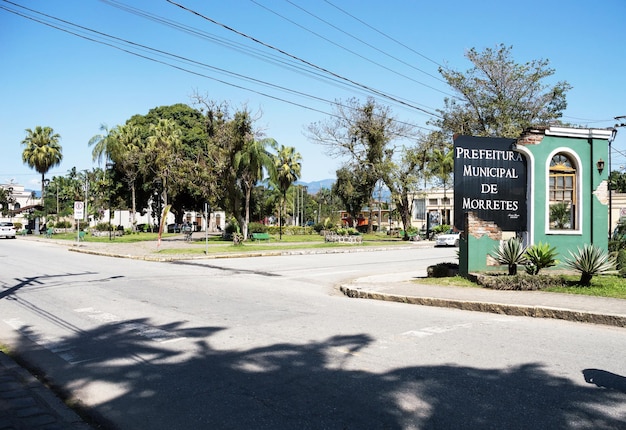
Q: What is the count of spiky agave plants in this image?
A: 3